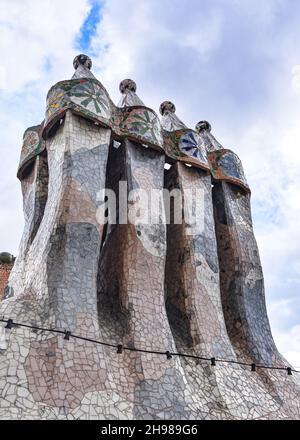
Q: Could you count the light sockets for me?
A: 7